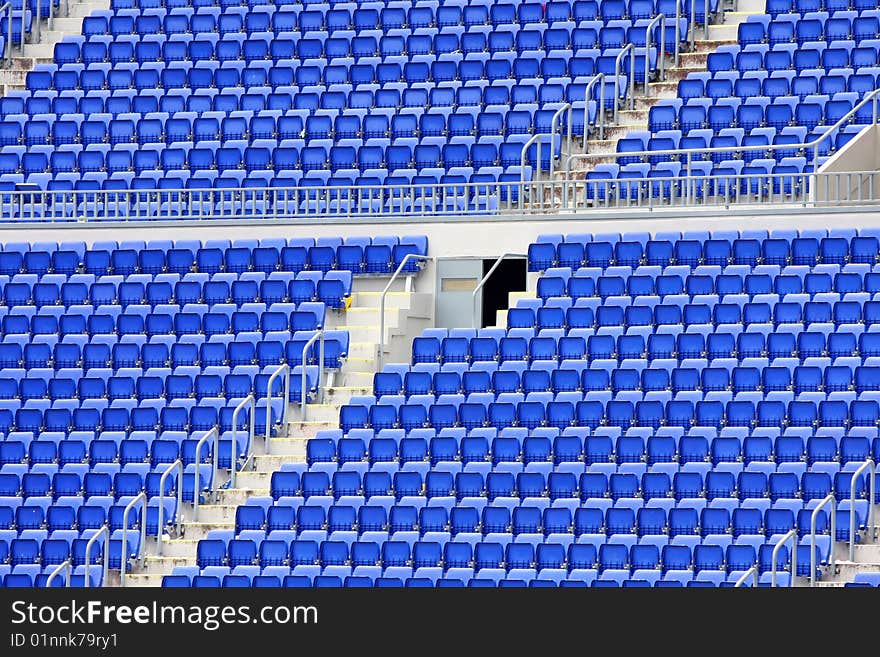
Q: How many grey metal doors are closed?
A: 1